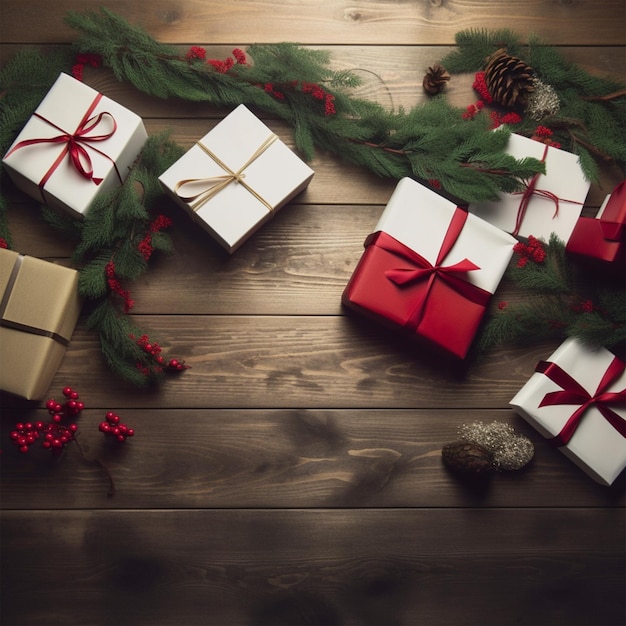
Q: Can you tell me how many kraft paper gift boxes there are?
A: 1